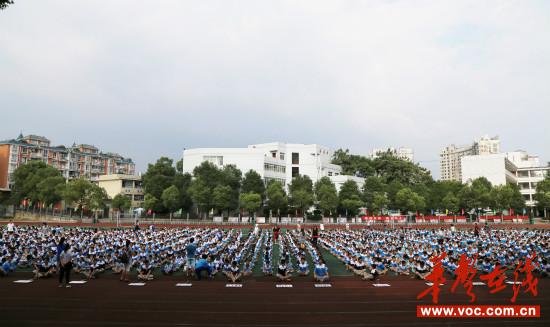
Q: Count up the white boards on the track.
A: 11